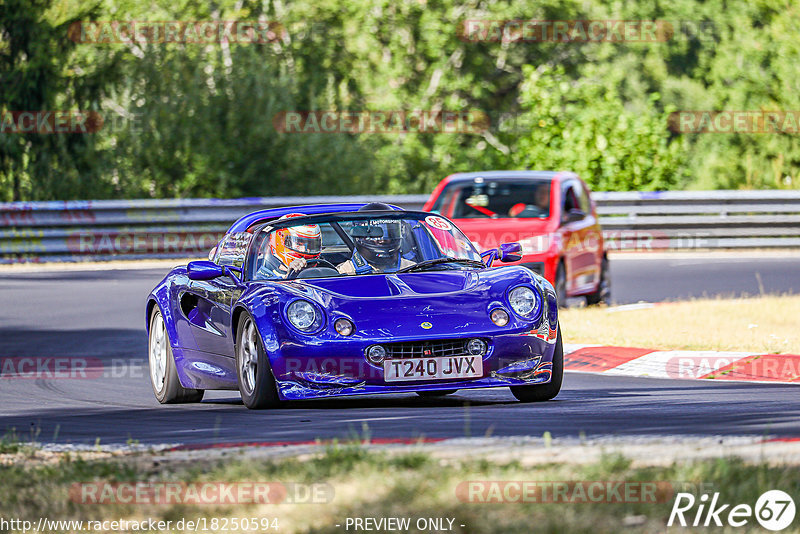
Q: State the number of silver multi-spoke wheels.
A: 2